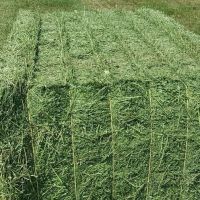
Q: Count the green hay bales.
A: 1